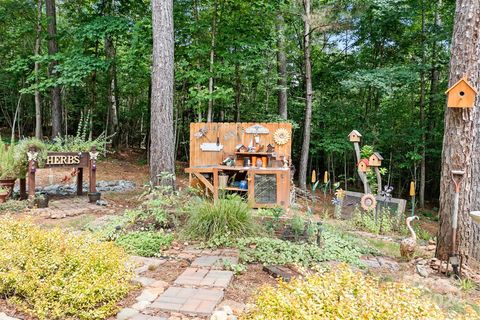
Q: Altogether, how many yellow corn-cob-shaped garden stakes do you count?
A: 3